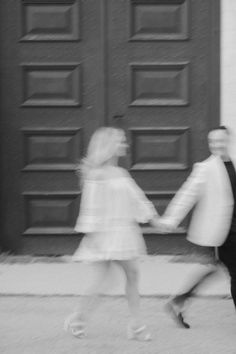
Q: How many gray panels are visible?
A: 8